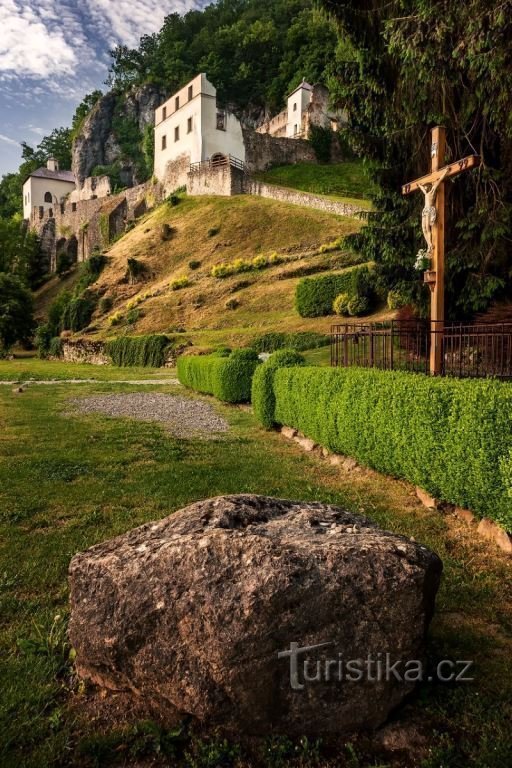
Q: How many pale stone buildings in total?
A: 3